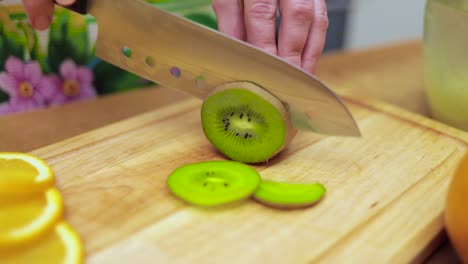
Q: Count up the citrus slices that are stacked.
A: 3